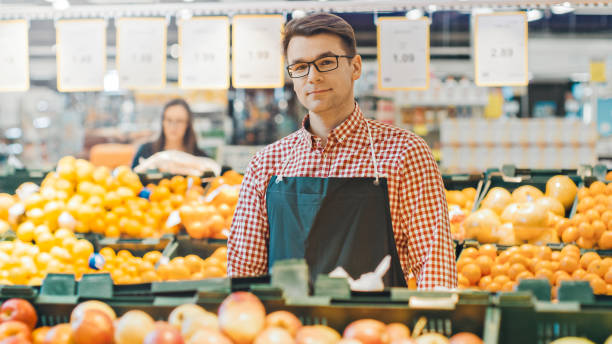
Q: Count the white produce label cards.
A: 7